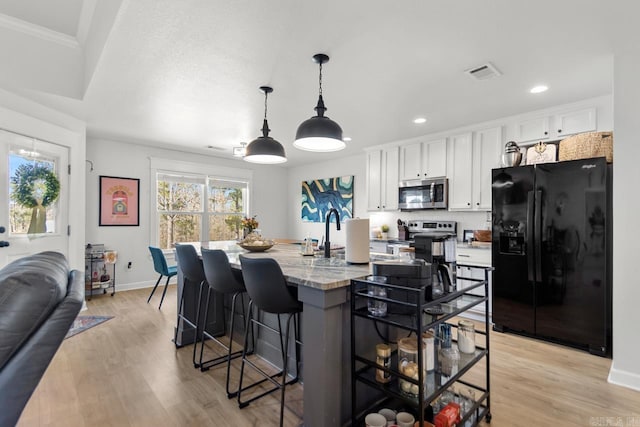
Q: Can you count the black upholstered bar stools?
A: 3